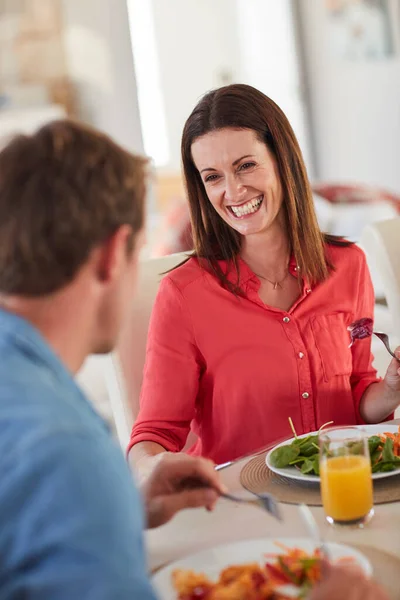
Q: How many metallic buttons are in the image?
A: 5